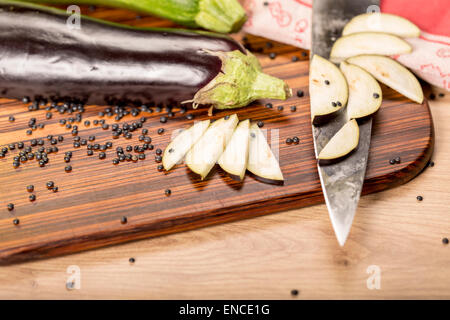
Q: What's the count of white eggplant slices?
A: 10